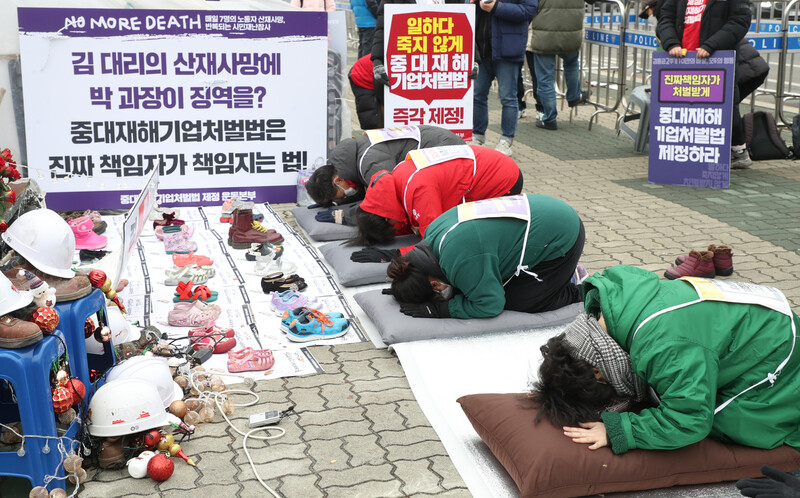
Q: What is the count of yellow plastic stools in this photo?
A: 0